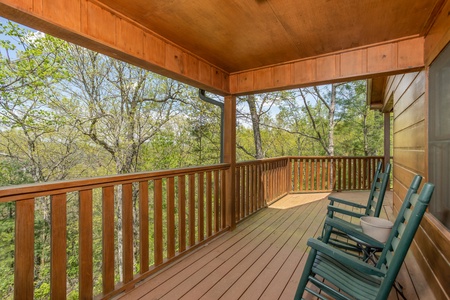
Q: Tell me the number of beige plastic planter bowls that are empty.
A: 1